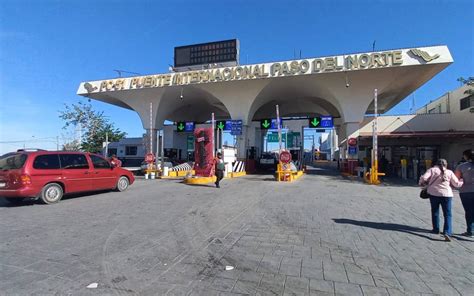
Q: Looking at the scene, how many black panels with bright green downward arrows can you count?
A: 4